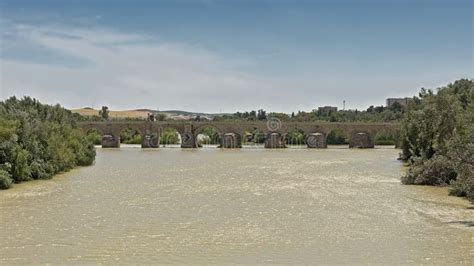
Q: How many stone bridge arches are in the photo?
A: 8